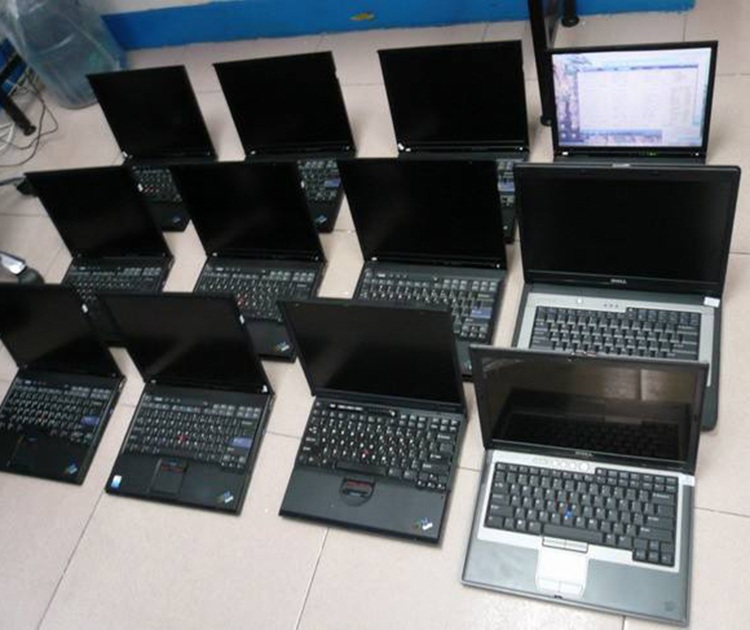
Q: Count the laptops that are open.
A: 12